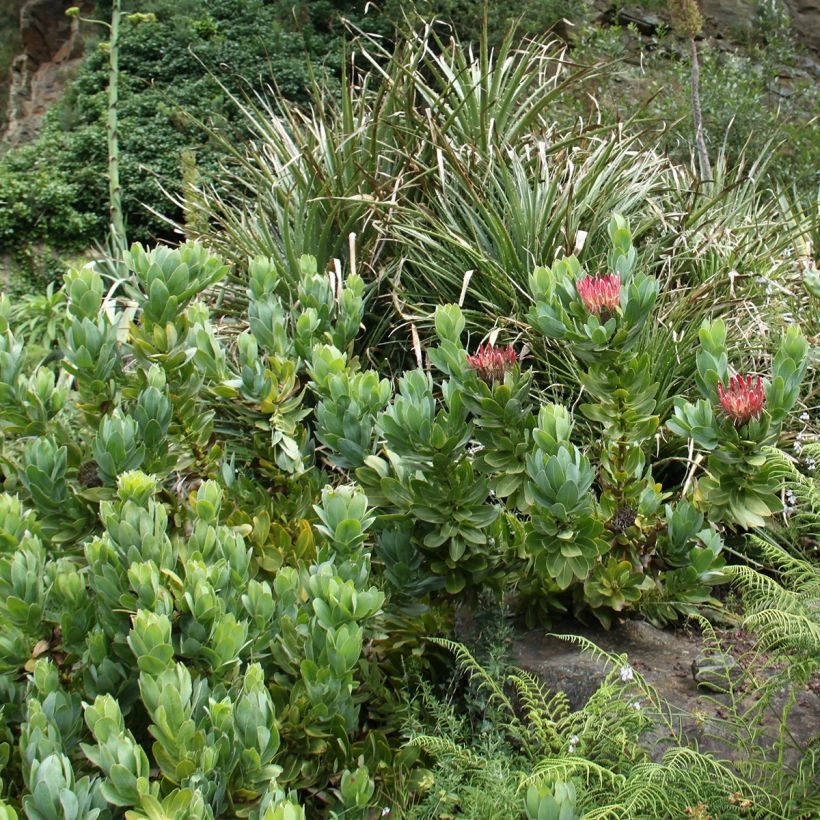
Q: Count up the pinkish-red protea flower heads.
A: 3